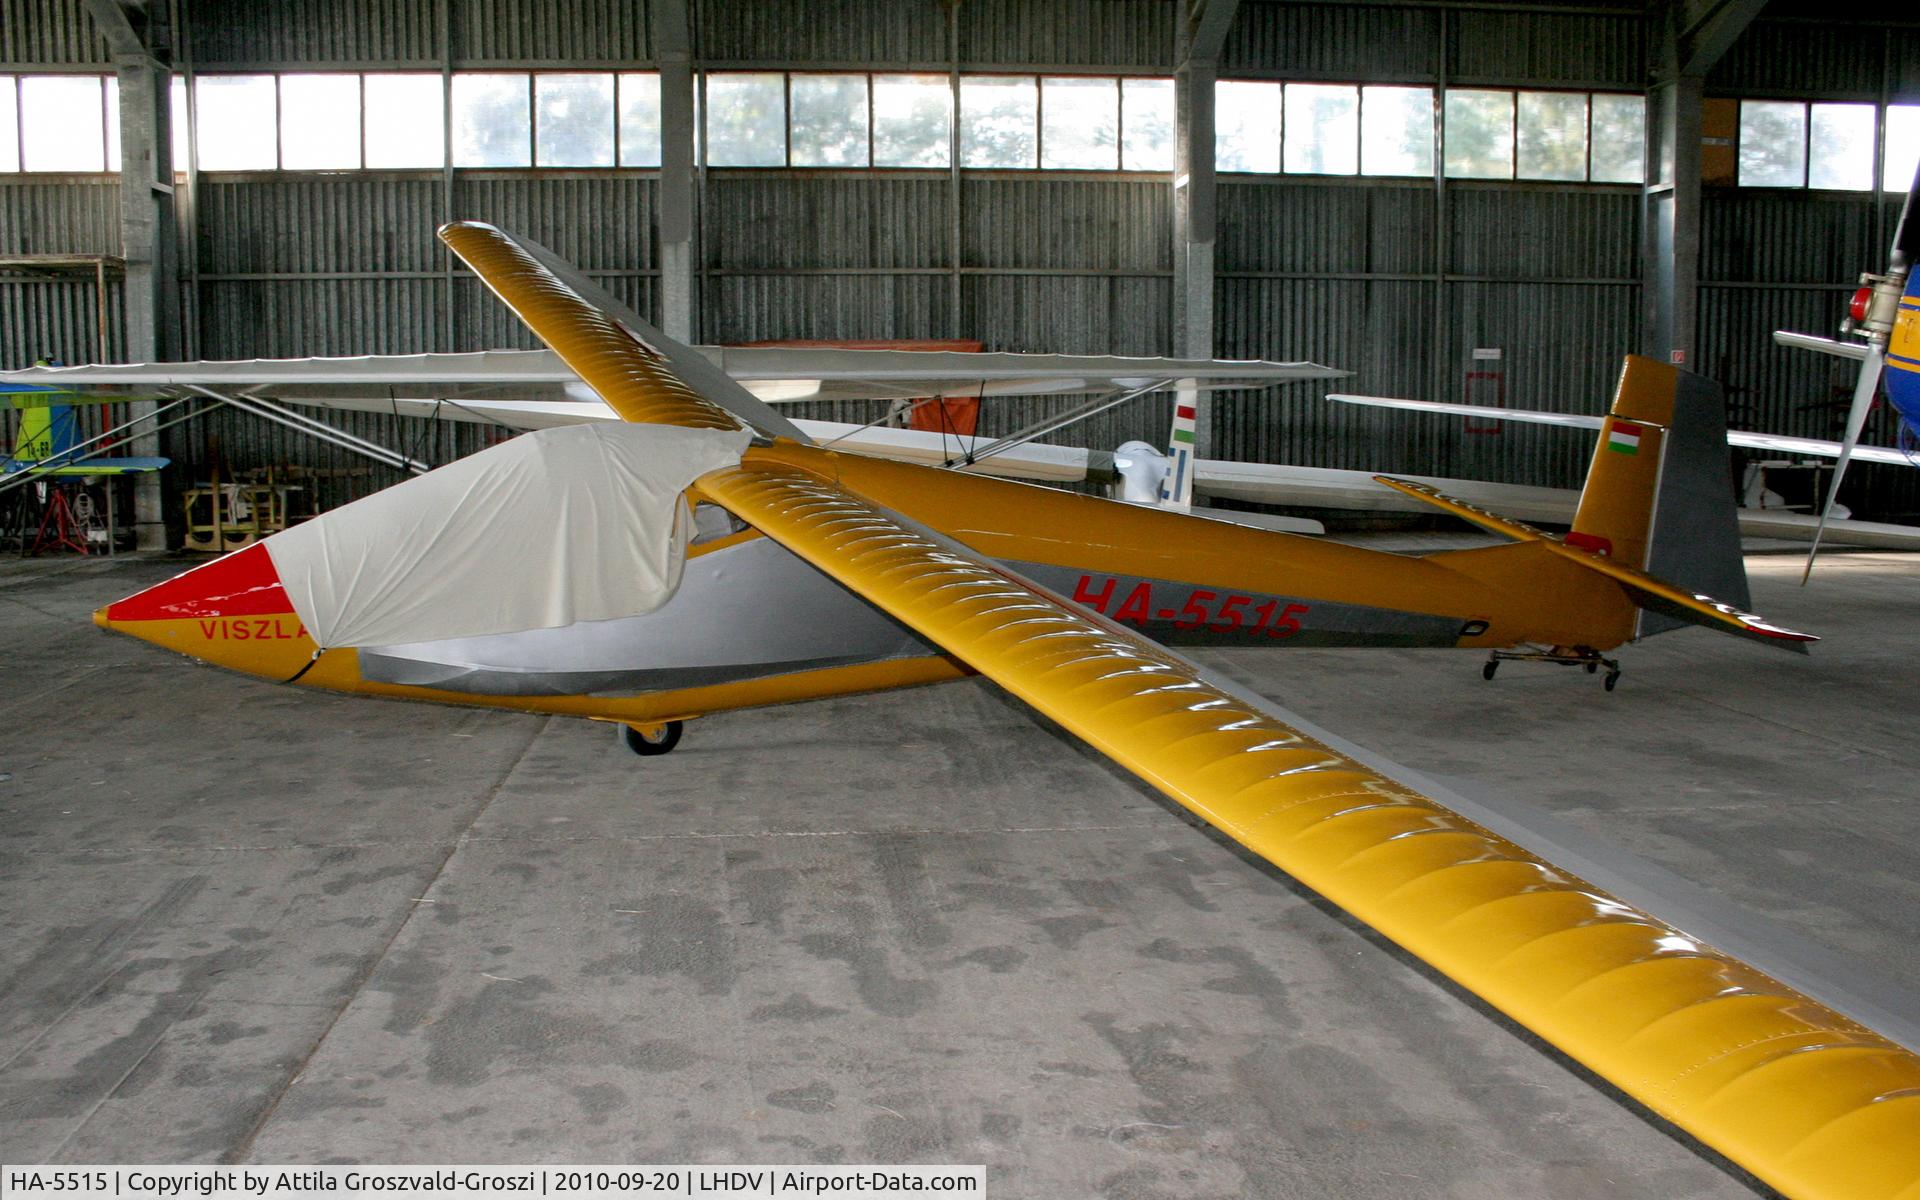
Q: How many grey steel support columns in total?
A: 4